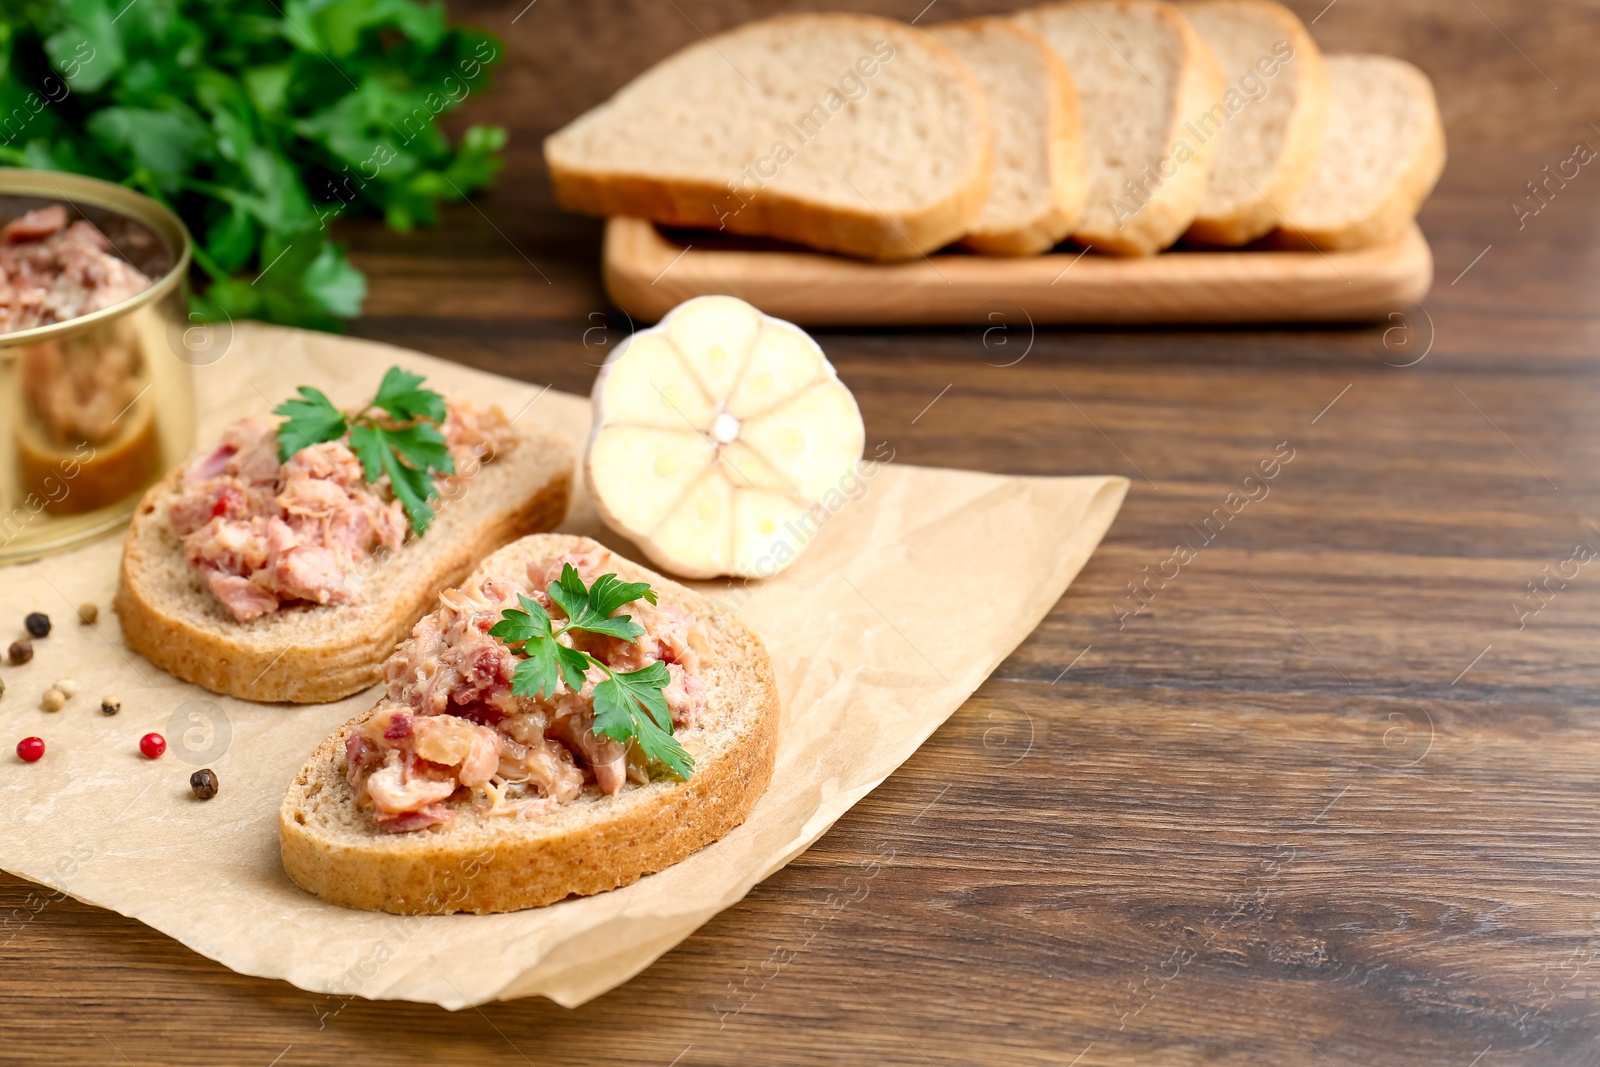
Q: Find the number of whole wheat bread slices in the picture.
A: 7